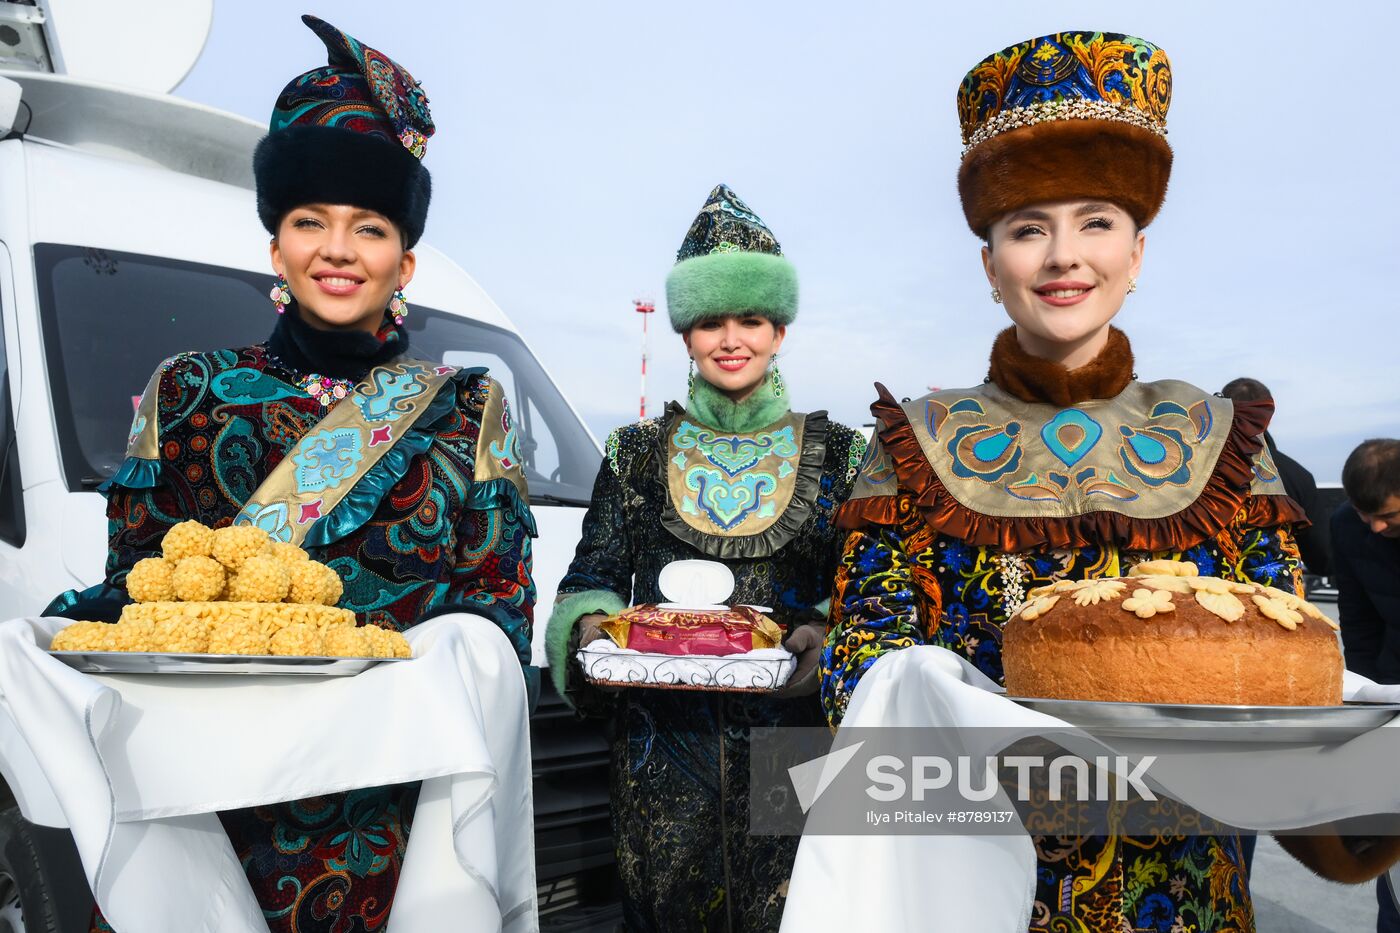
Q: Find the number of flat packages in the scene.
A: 1